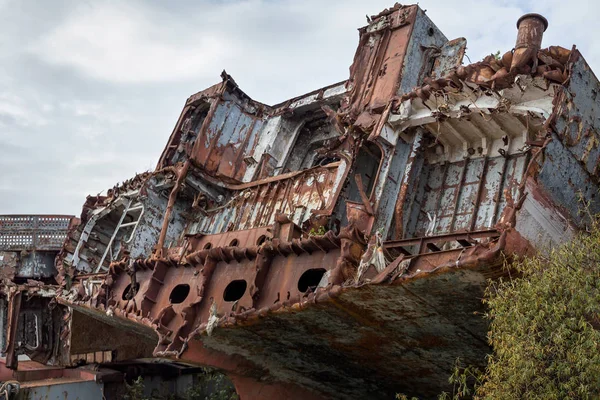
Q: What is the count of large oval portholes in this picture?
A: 4